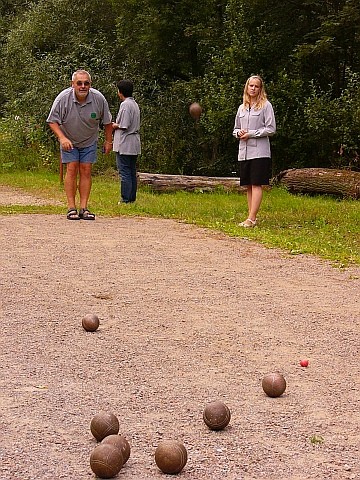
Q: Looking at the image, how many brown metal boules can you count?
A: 8